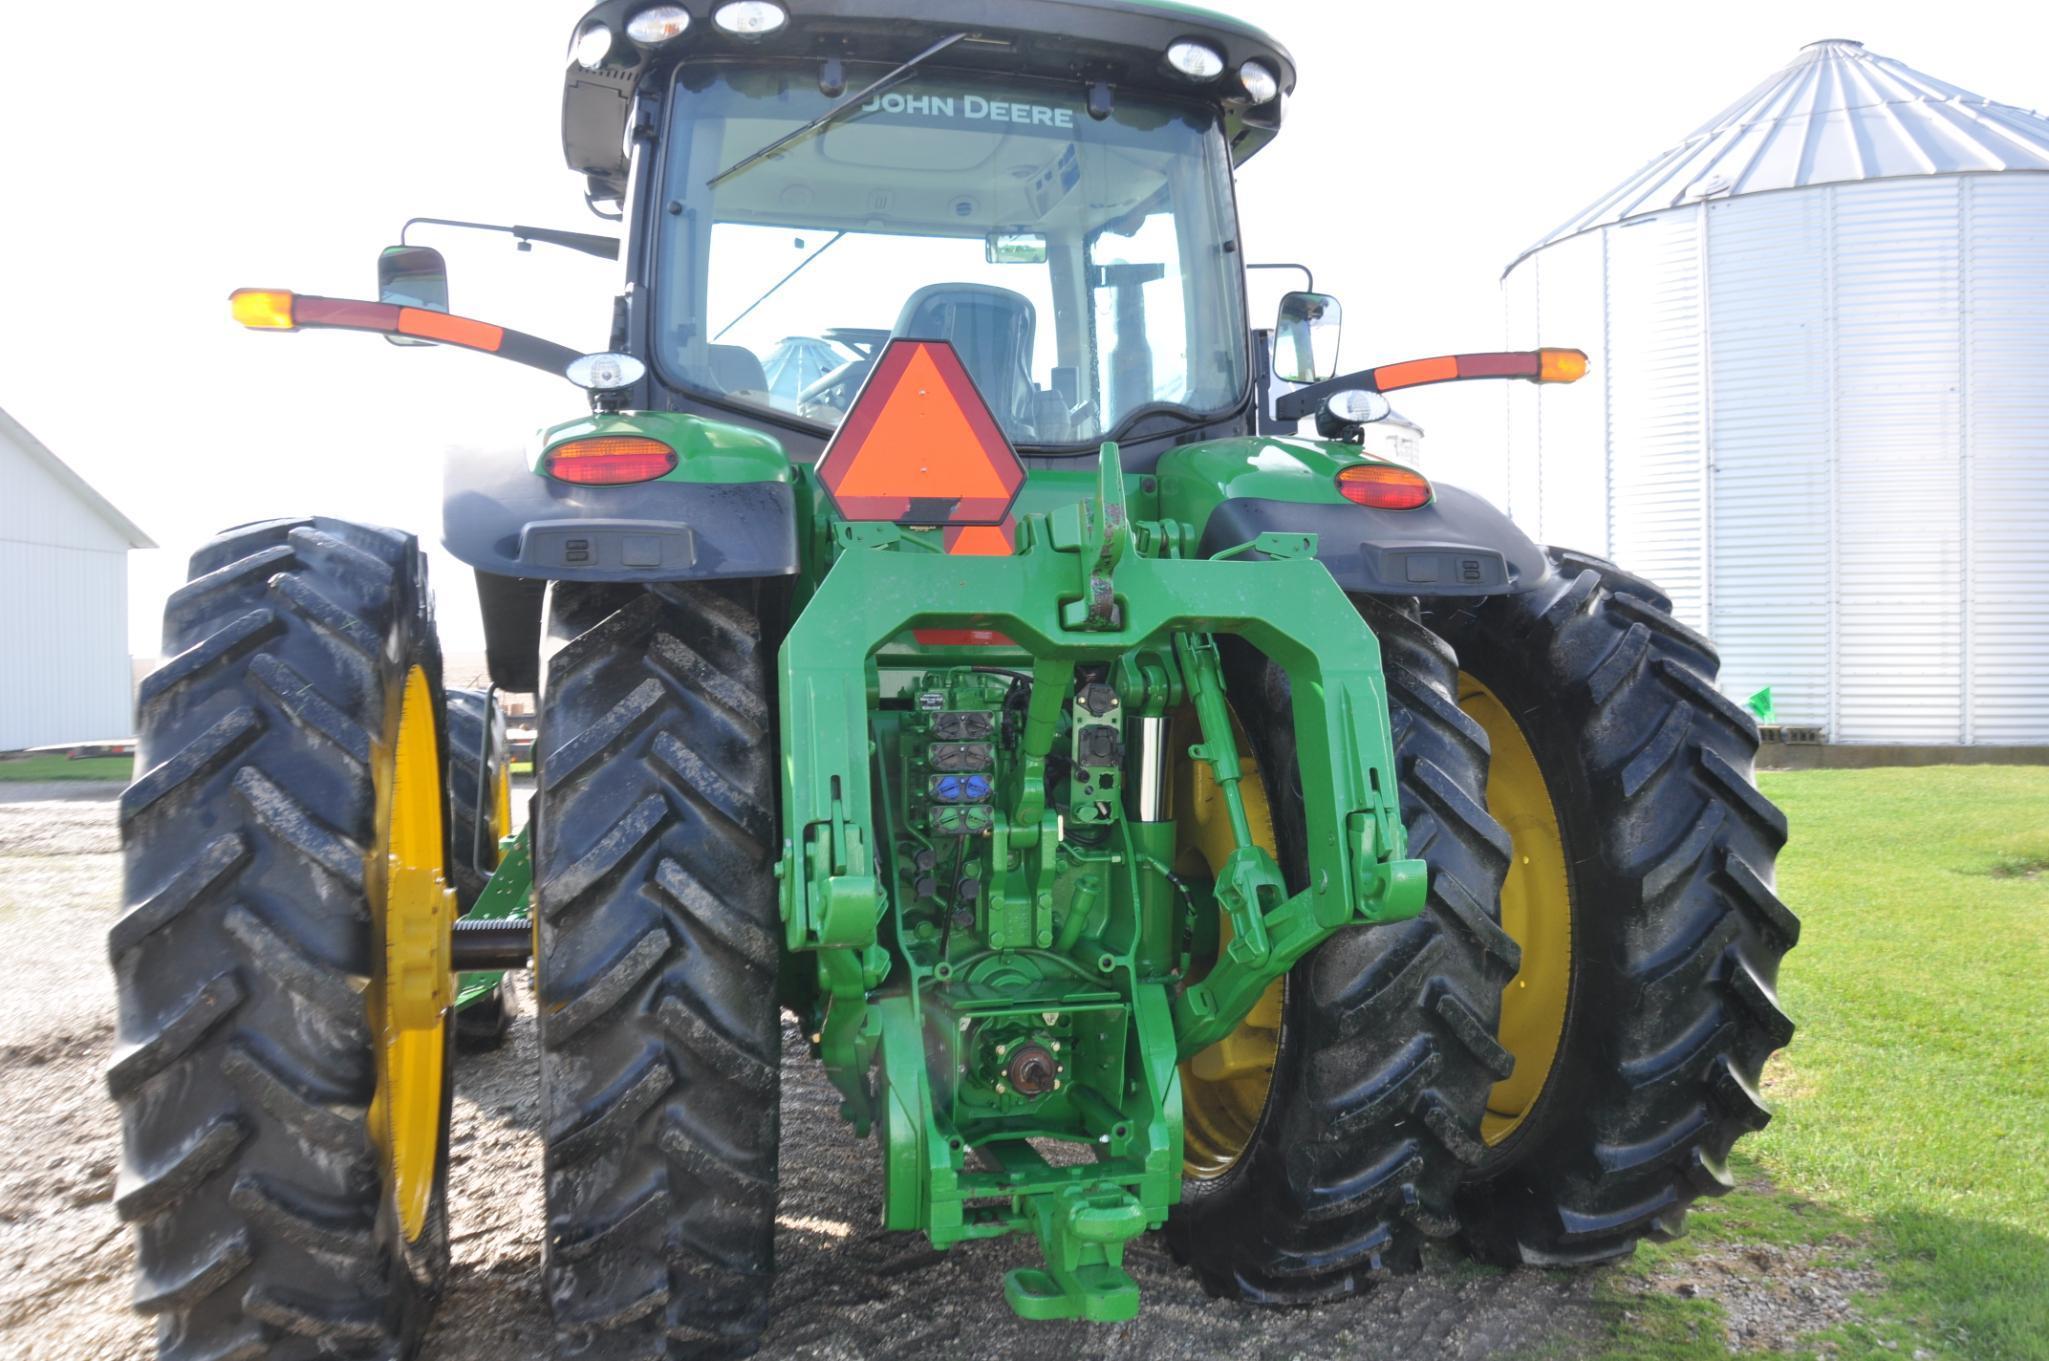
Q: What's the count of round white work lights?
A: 7